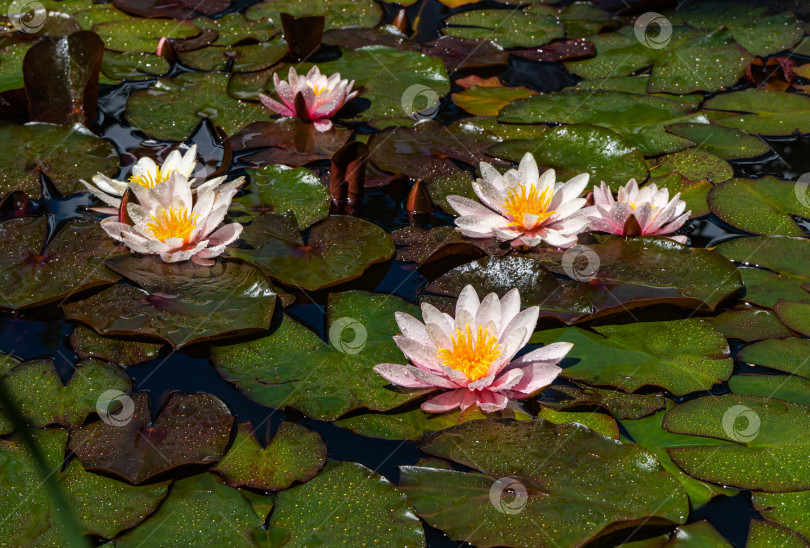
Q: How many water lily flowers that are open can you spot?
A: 6